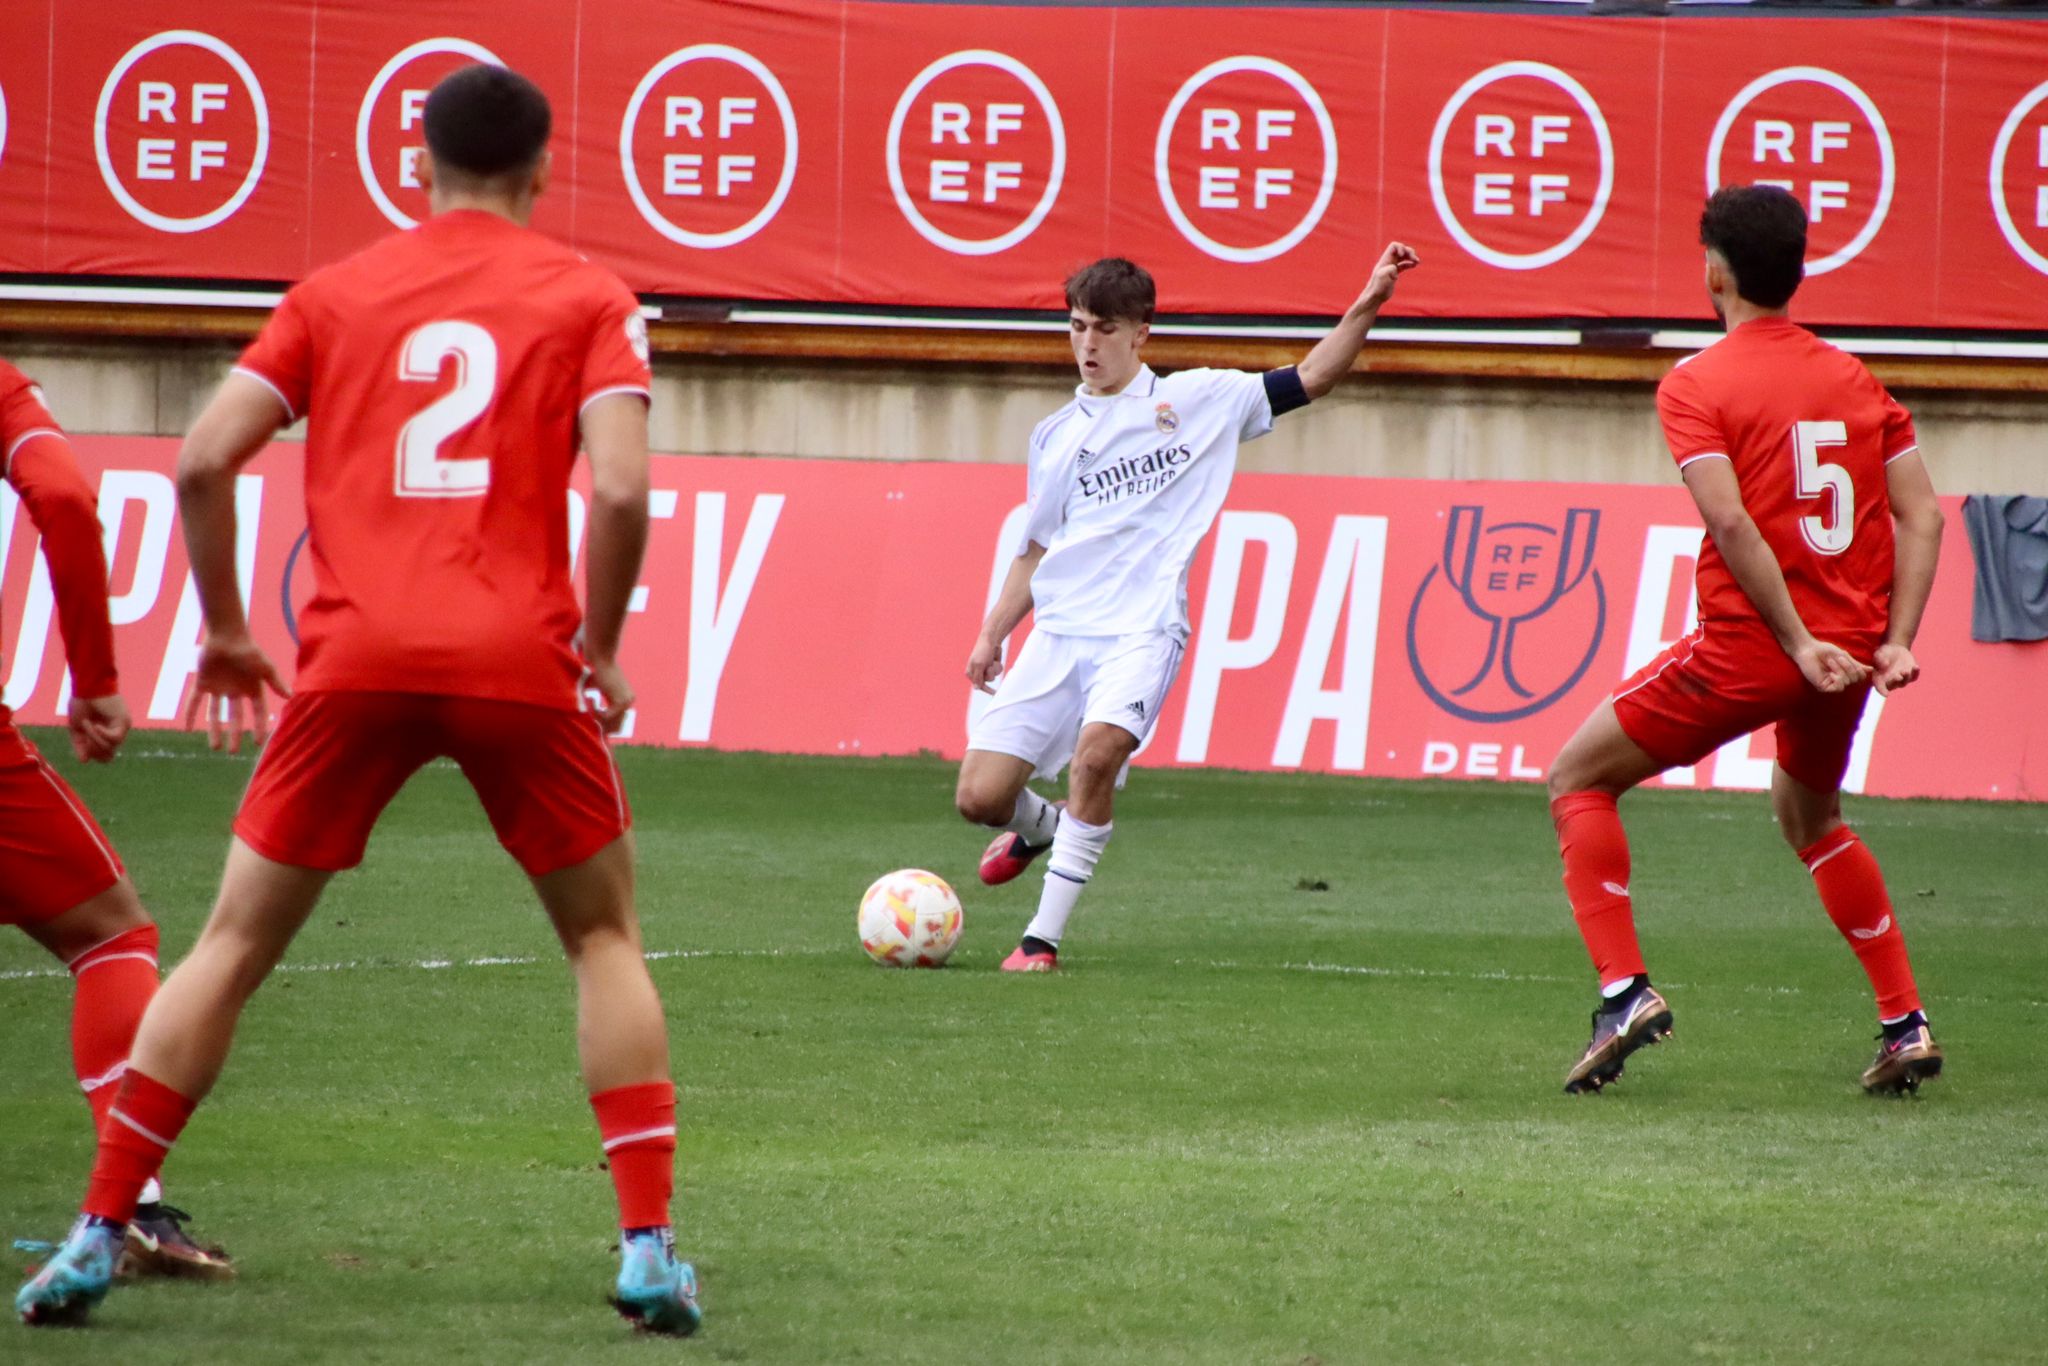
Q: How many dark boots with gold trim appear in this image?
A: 3